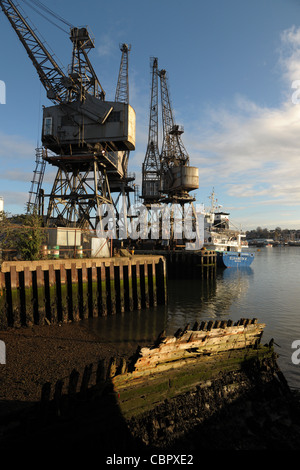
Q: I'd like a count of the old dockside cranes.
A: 4